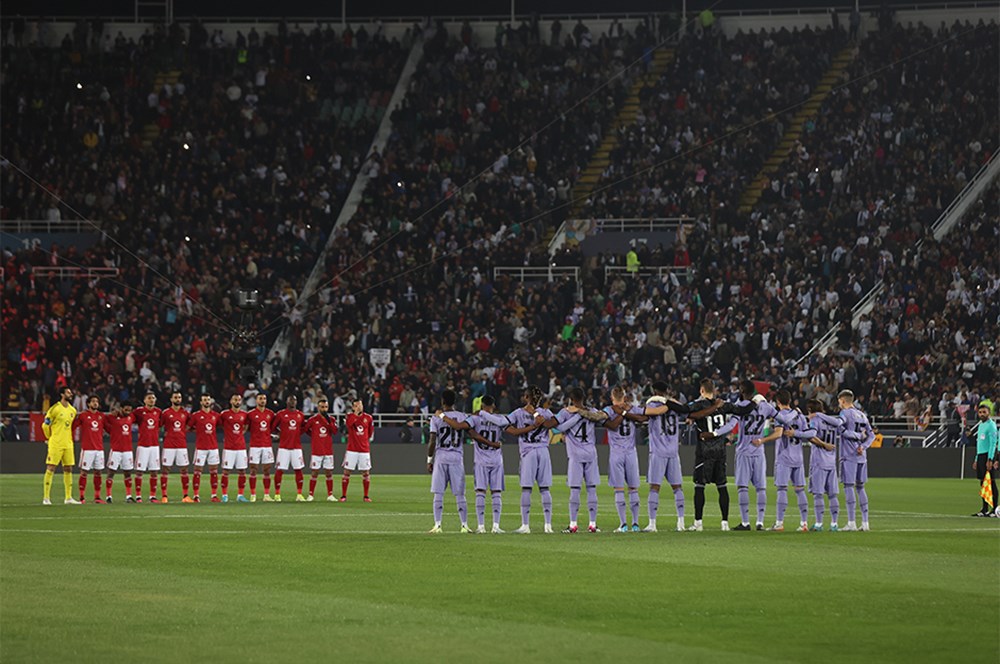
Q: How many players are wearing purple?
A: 10